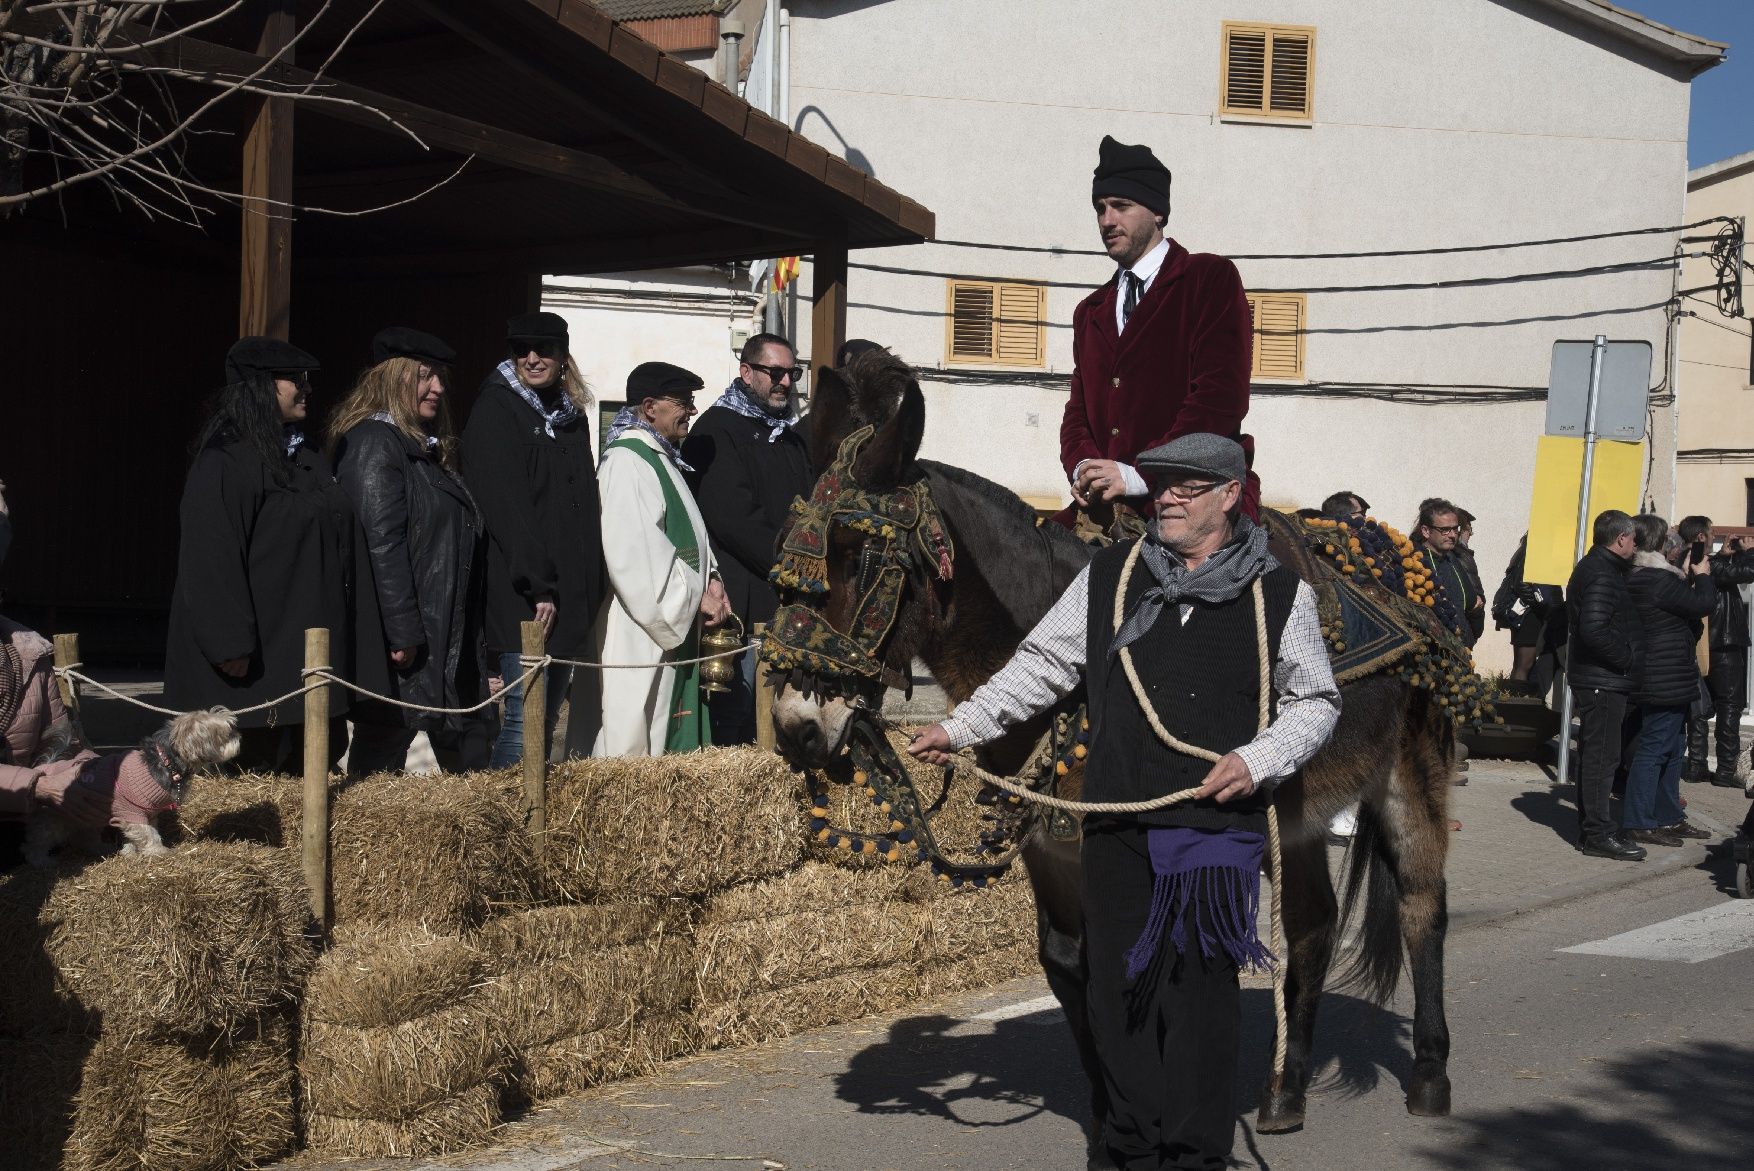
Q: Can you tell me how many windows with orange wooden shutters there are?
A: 3